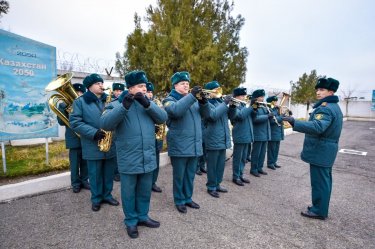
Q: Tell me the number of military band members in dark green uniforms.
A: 11